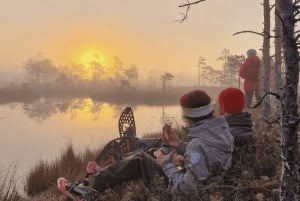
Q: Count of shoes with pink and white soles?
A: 2